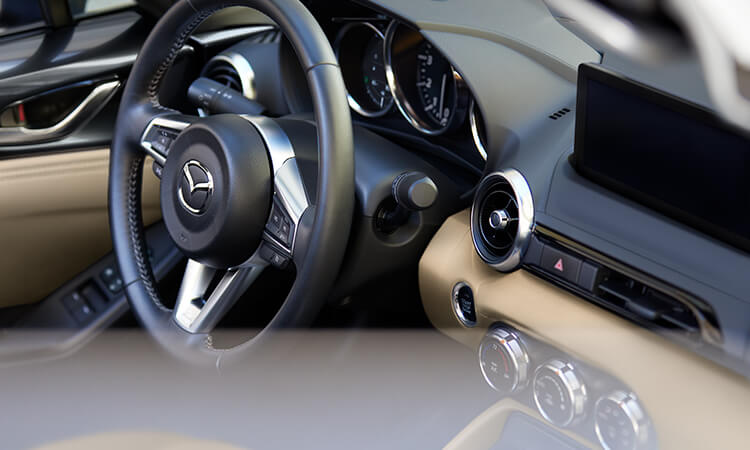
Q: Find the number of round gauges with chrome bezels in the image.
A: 3